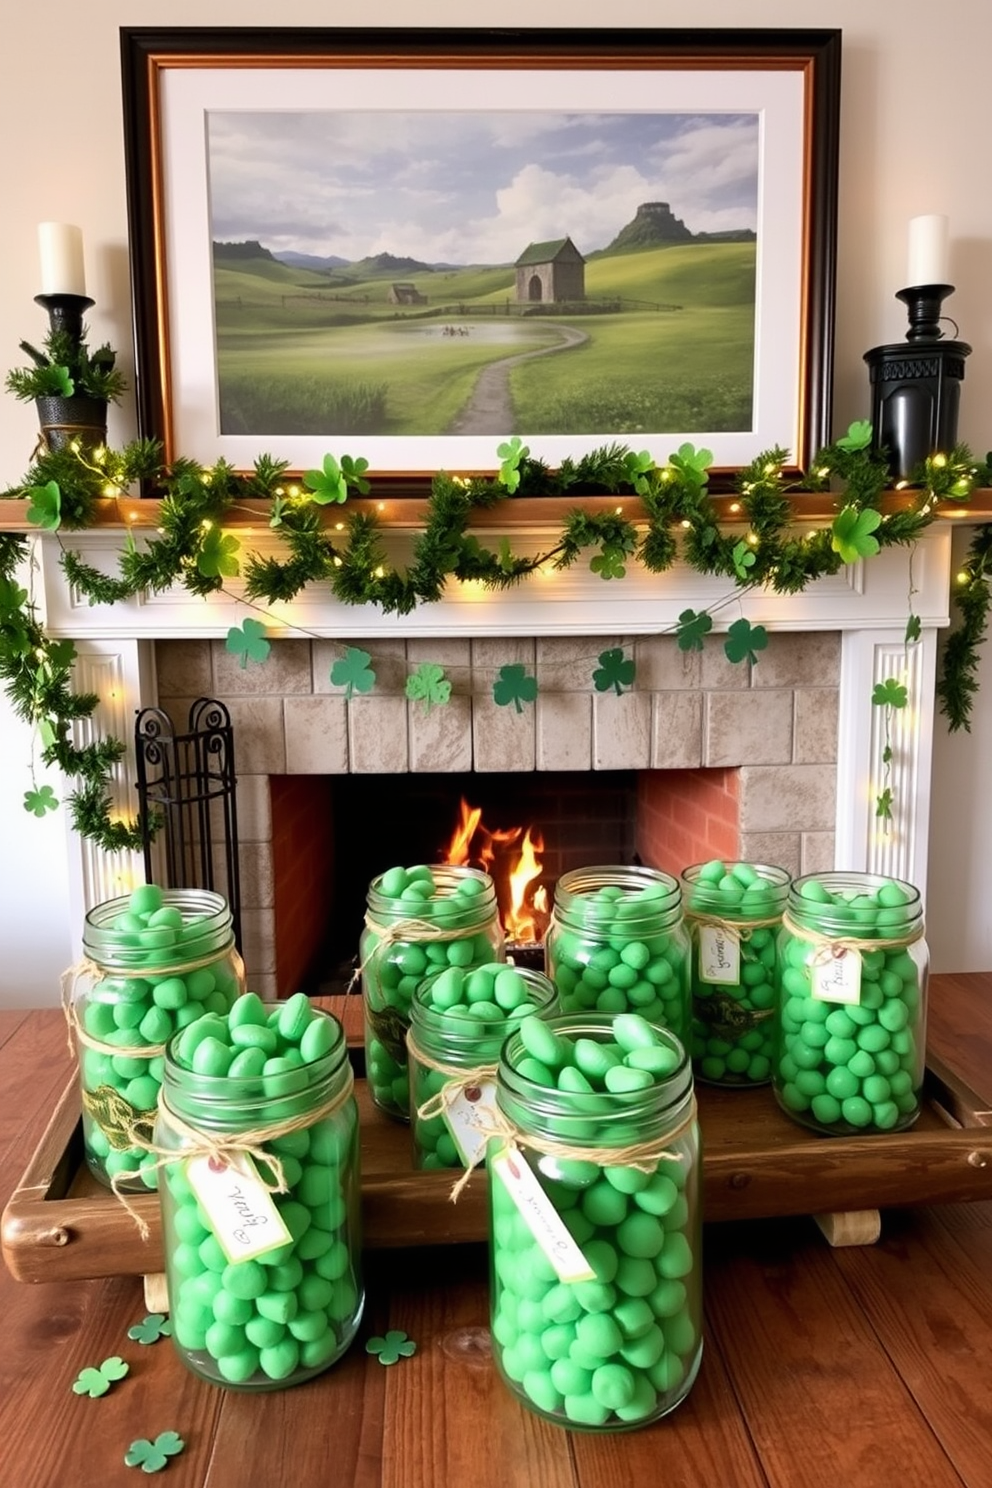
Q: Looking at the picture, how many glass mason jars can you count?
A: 8